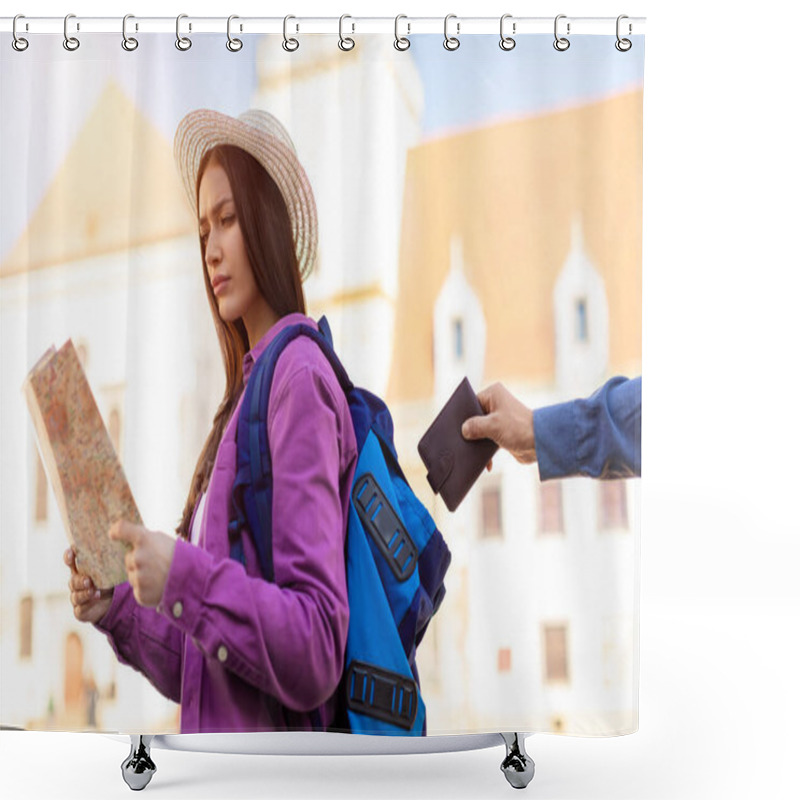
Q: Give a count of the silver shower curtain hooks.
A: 12